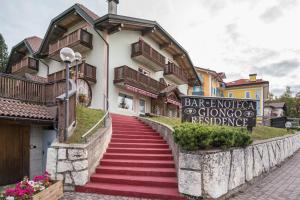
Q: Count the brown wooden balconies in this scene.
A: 6